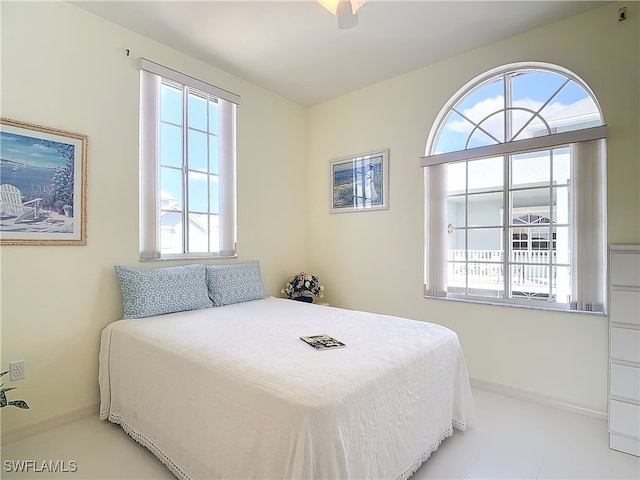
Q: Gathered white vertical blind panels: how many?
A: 4